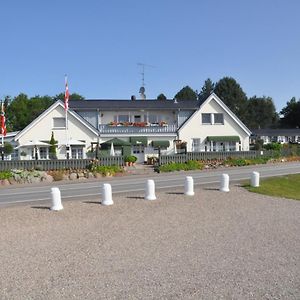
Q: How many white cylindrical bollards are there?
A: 6